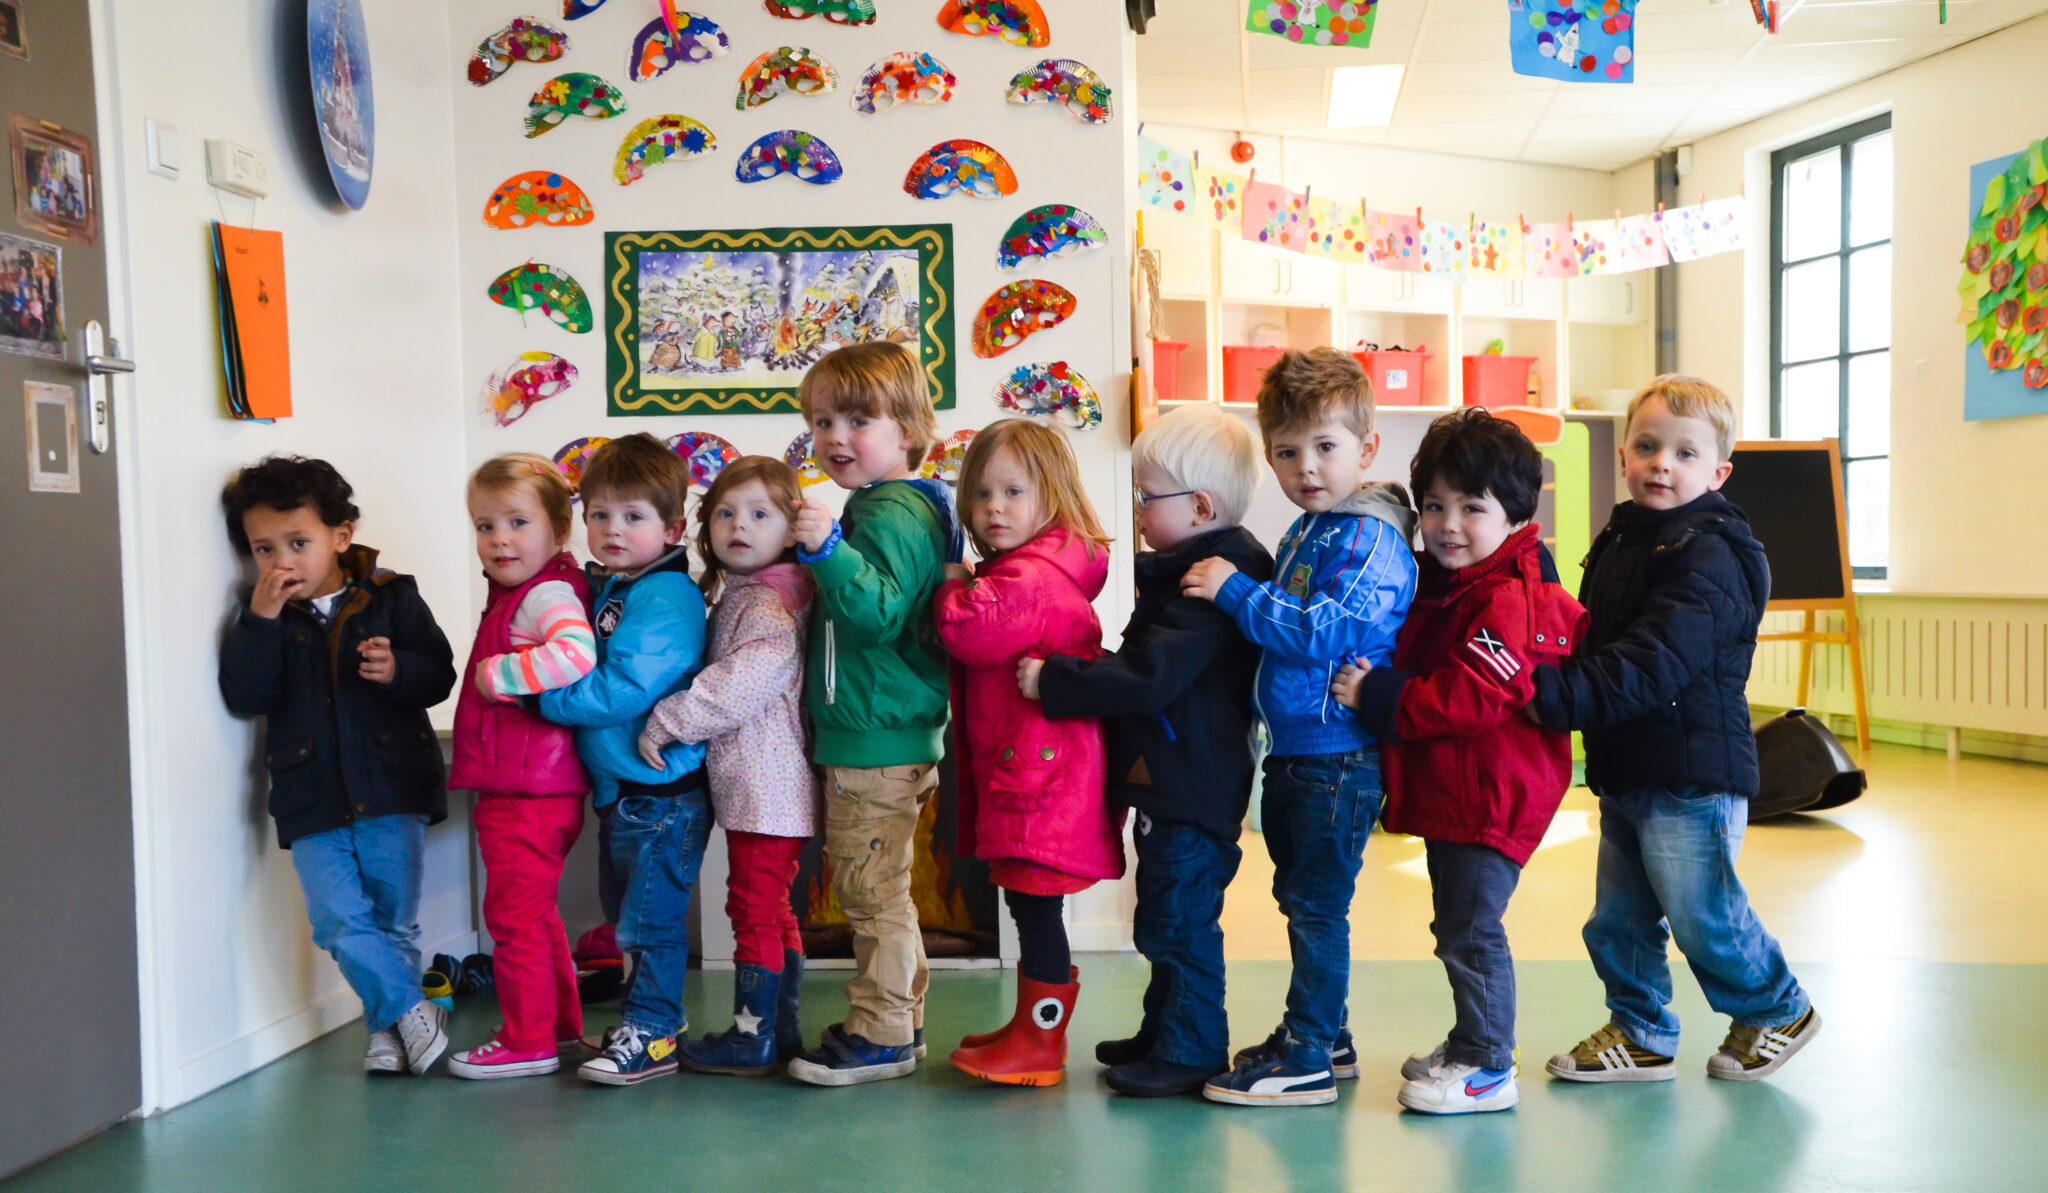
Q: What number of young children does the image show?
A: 10